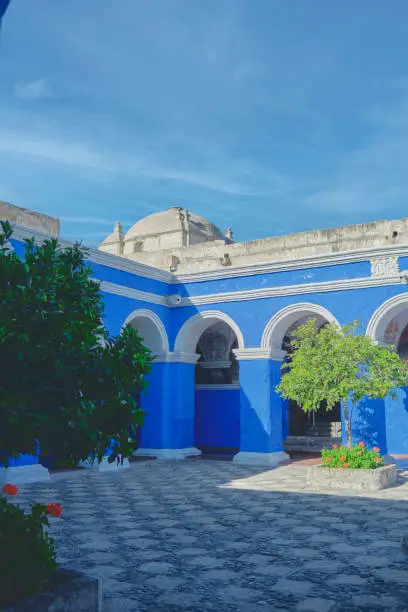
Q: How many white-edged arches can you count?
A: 4